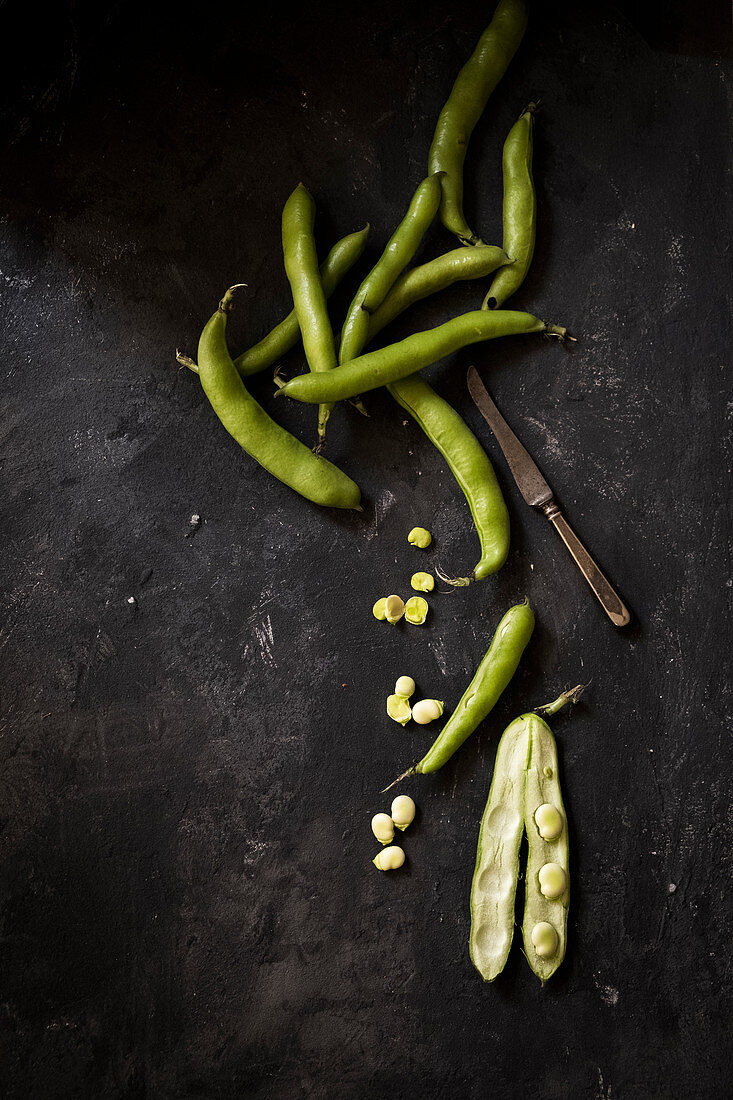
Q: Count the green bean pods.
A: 11